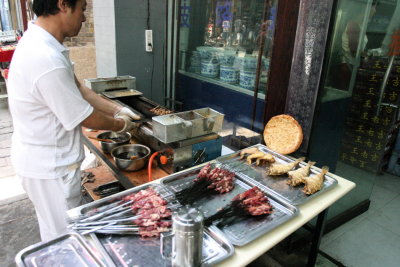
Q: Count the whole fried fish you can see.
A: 3